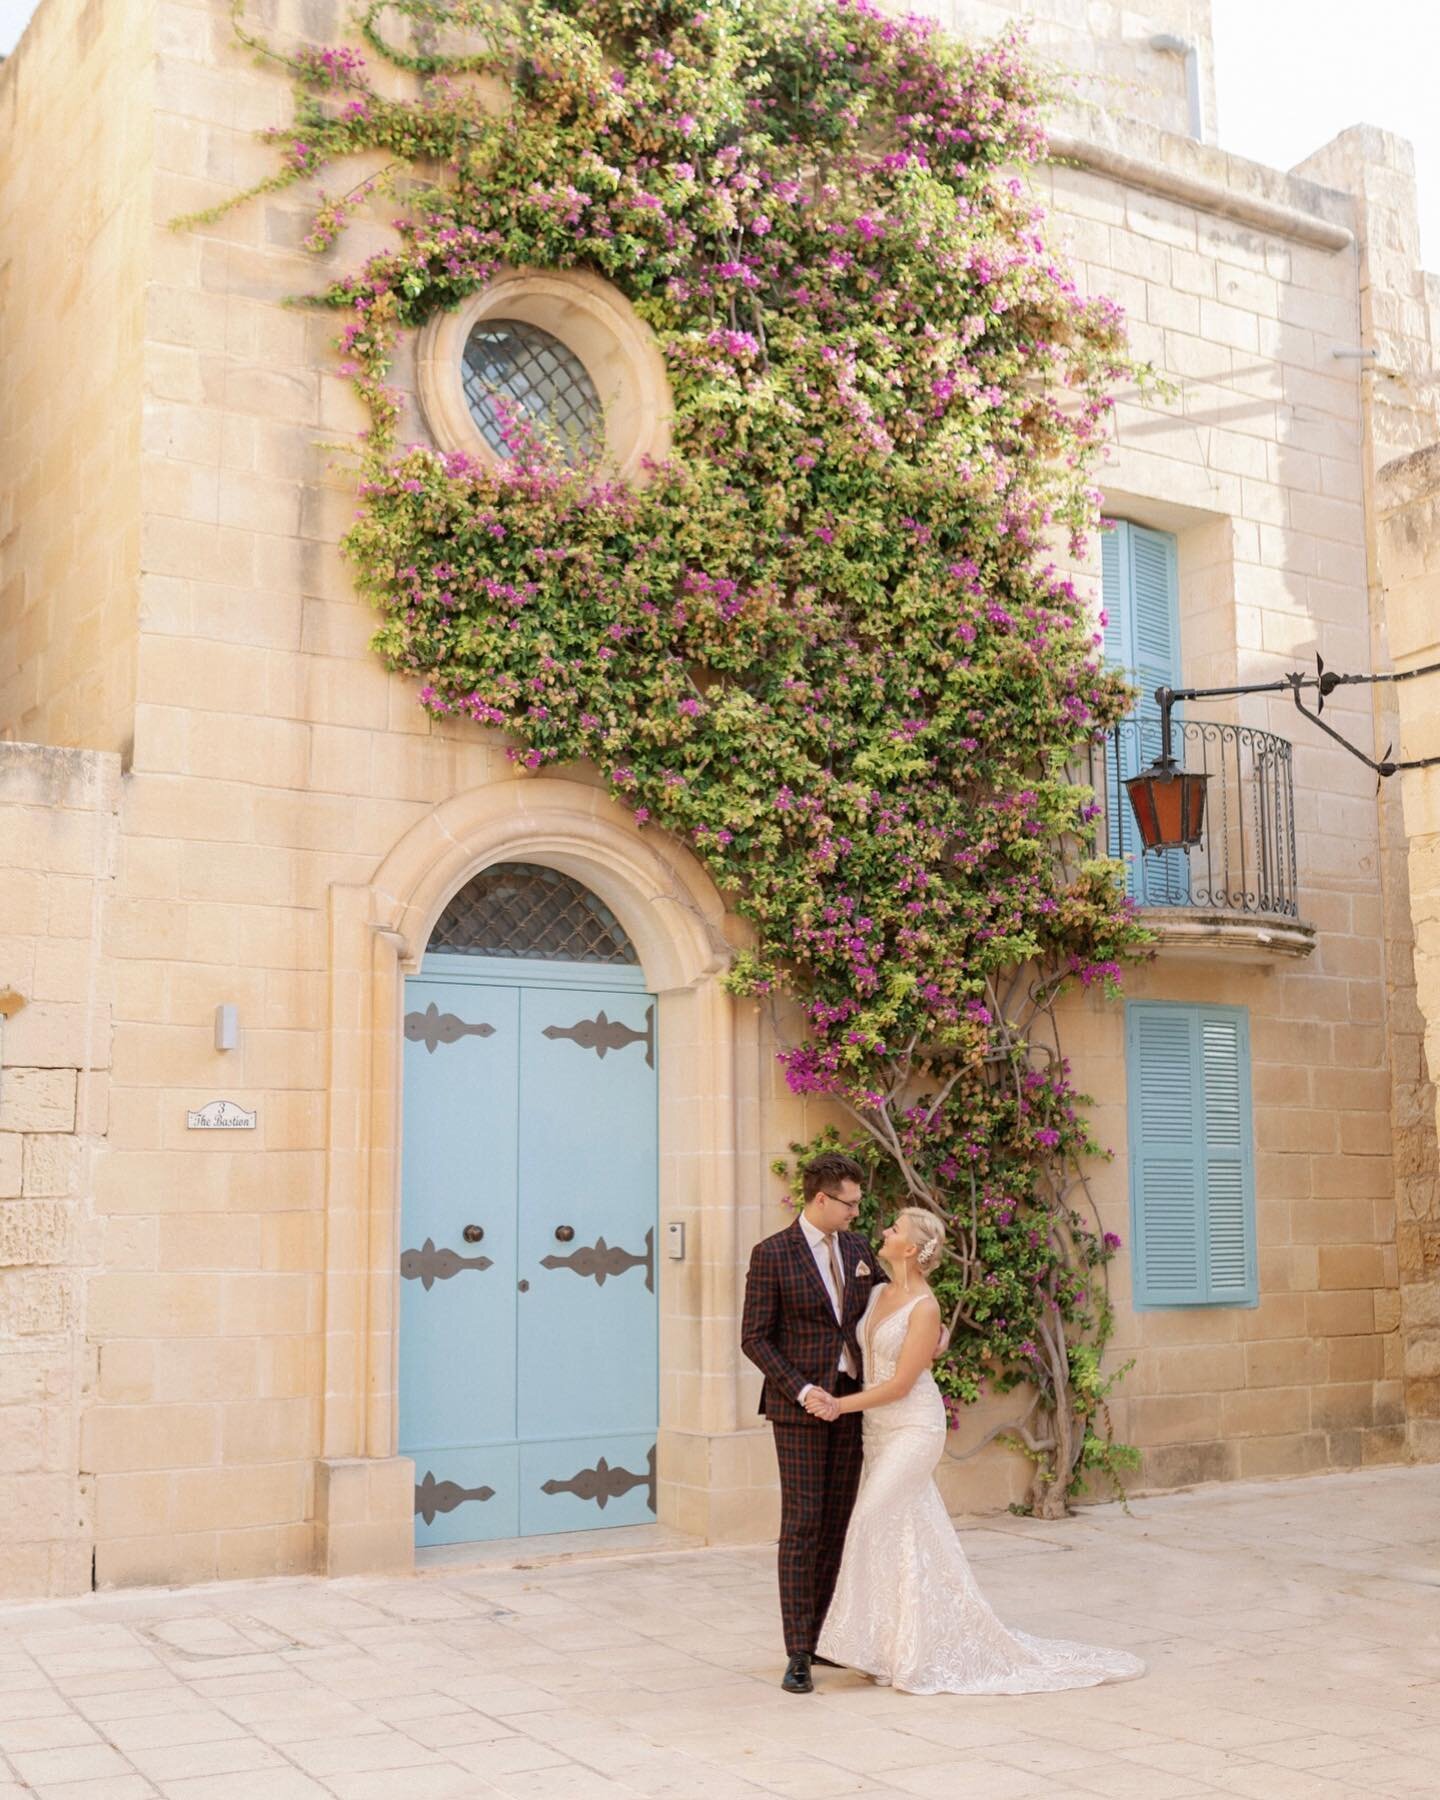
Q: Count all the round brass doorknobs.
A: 2